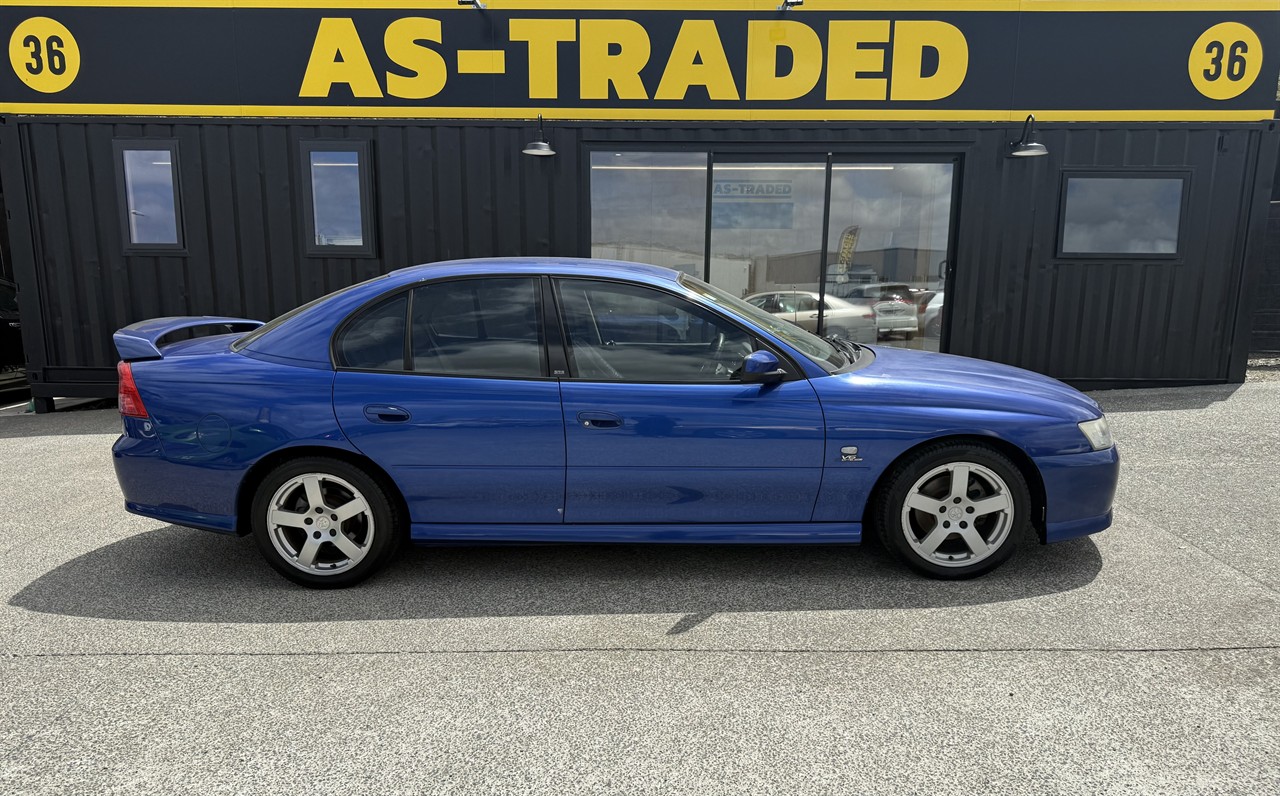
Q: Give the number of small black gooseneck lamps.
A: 2